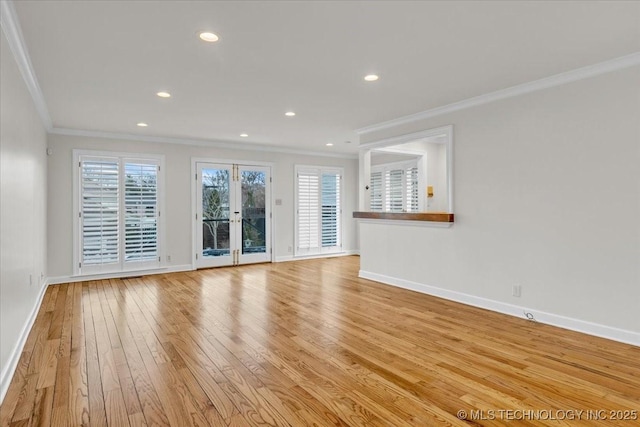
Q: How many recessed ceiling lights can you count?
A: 7